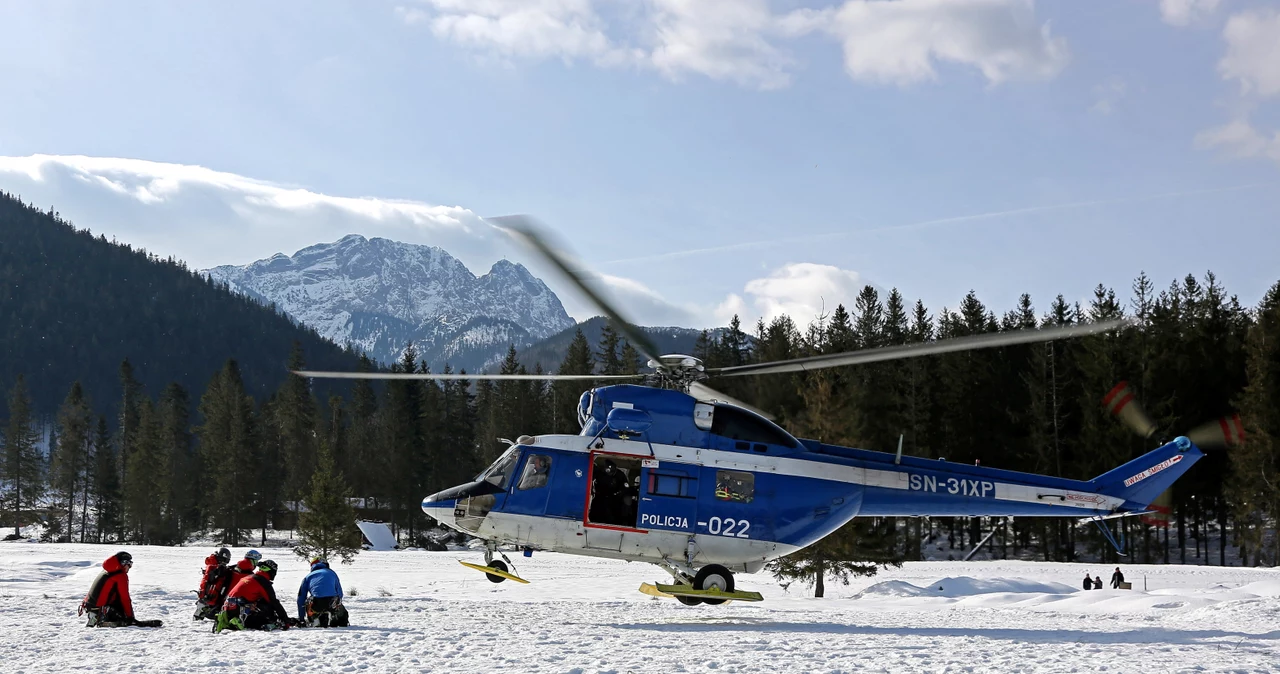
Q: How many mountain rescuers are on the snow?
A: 5